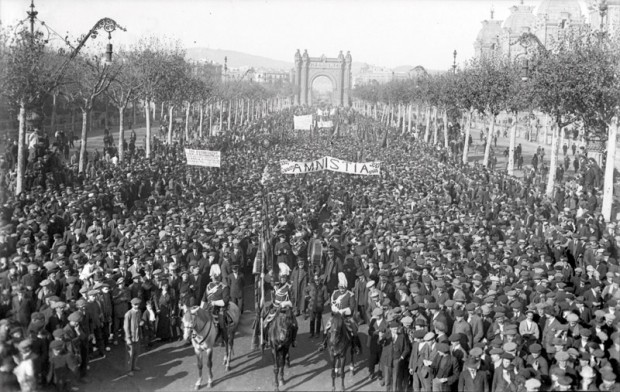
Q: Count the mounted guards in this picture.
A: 3